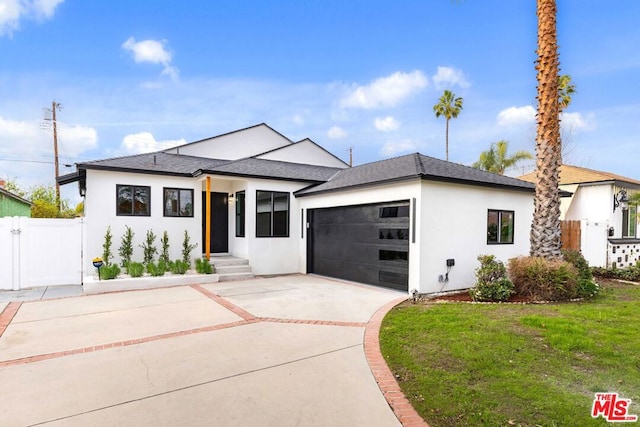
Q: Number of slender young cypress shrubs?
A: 5